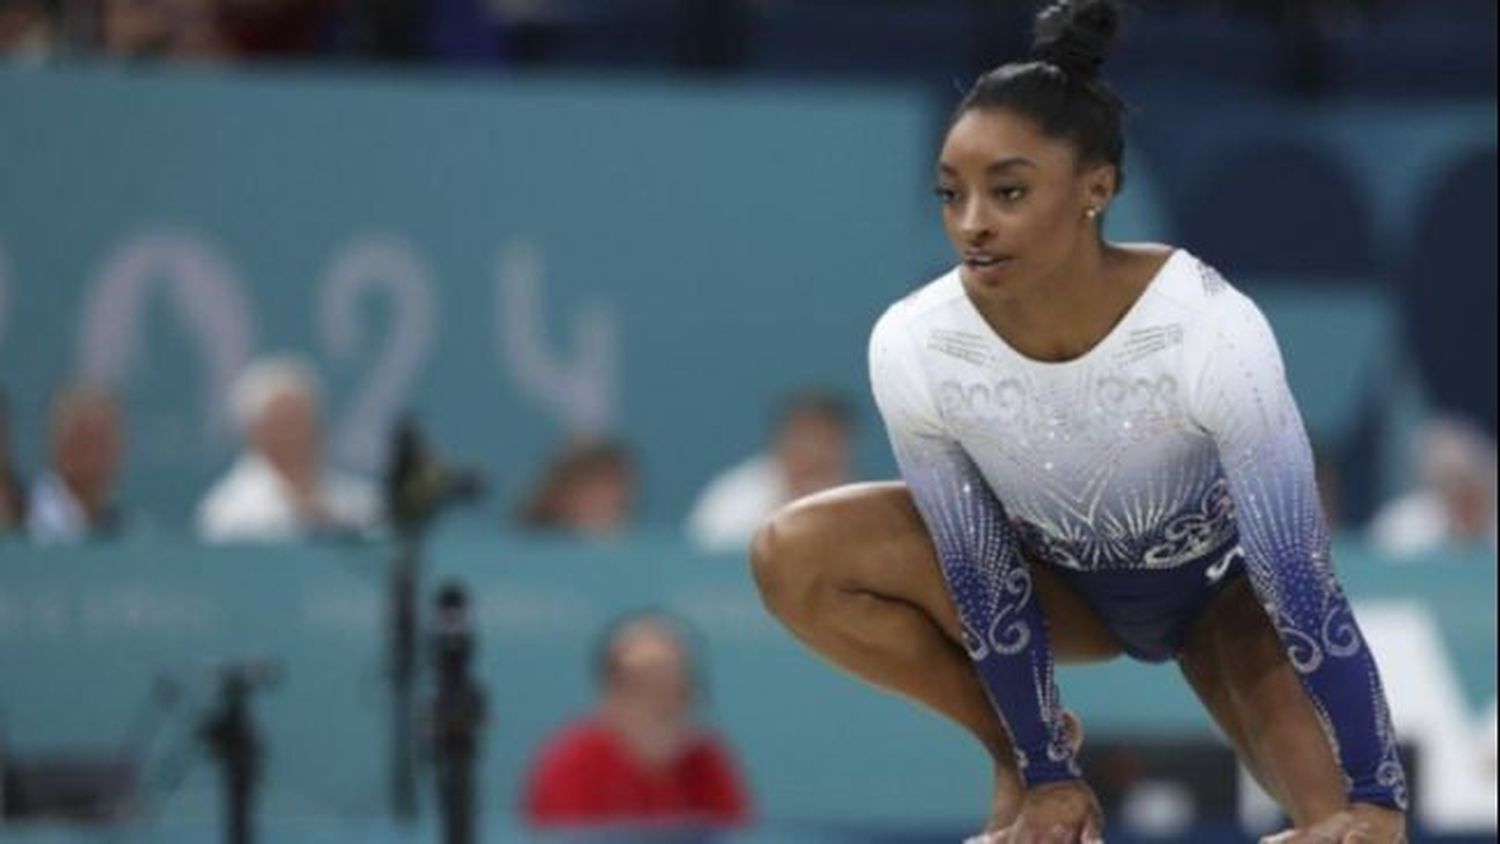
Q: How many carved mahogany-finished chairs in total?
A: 0